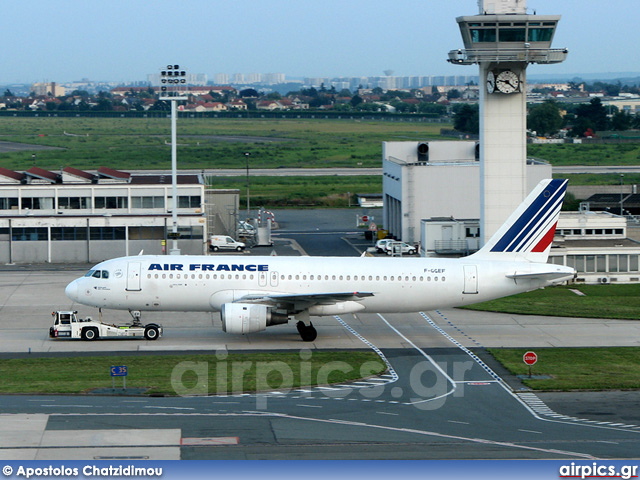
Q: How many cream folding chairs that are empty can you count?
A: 0